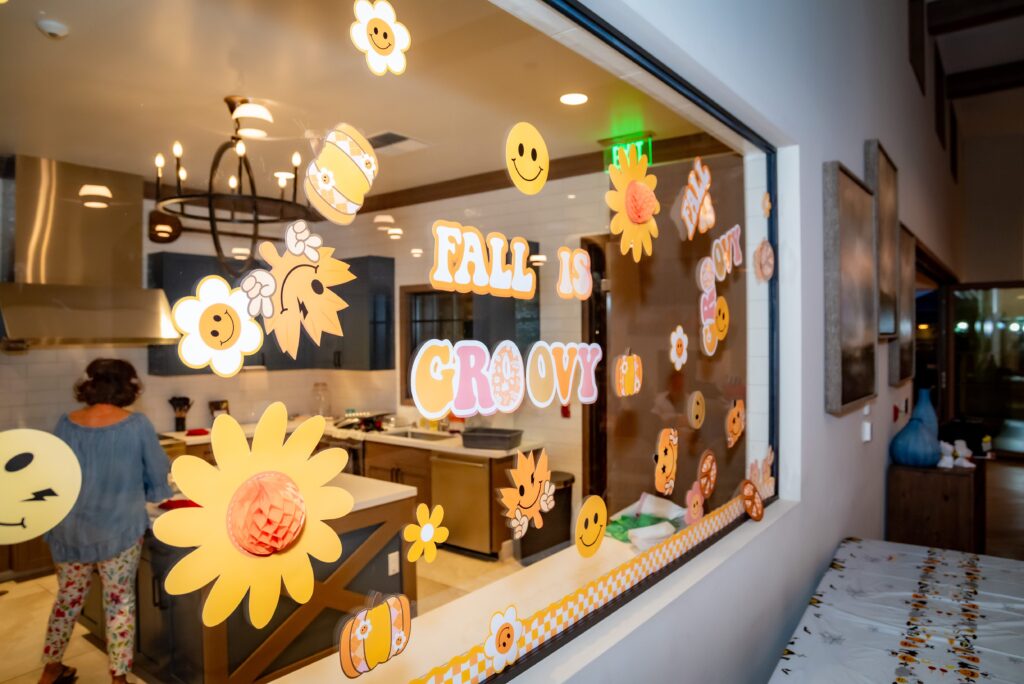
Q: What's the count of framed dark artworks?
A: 3